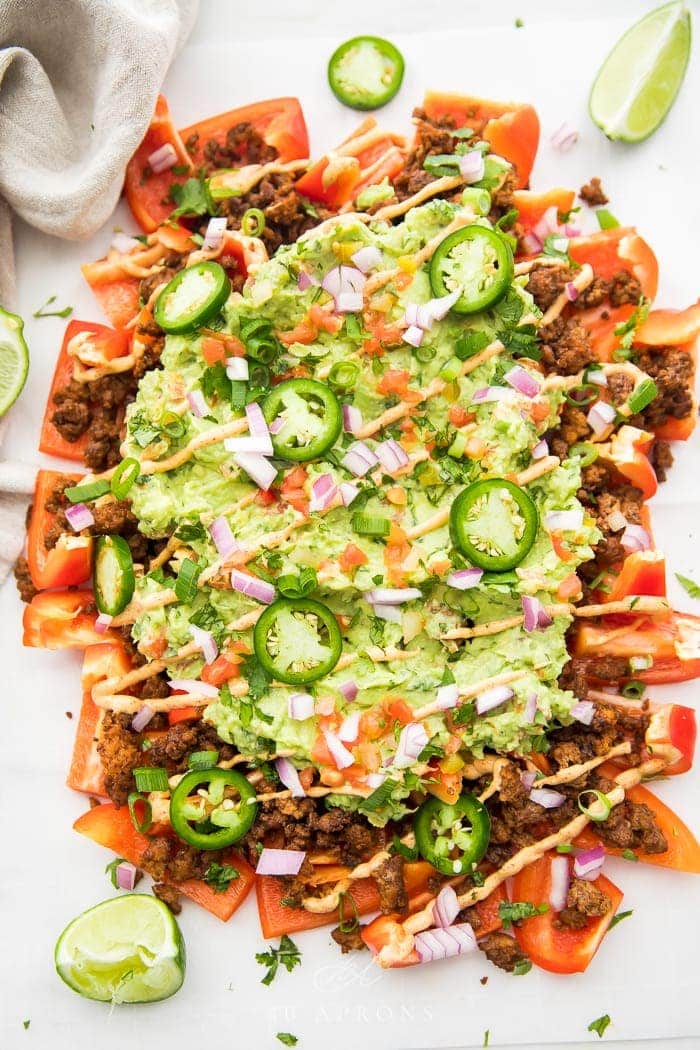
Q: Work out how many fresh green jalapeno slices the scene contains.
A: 9